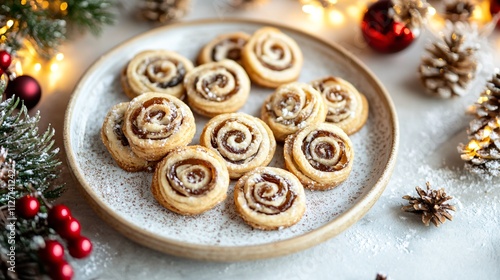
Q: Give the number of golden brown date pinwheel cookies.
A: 12